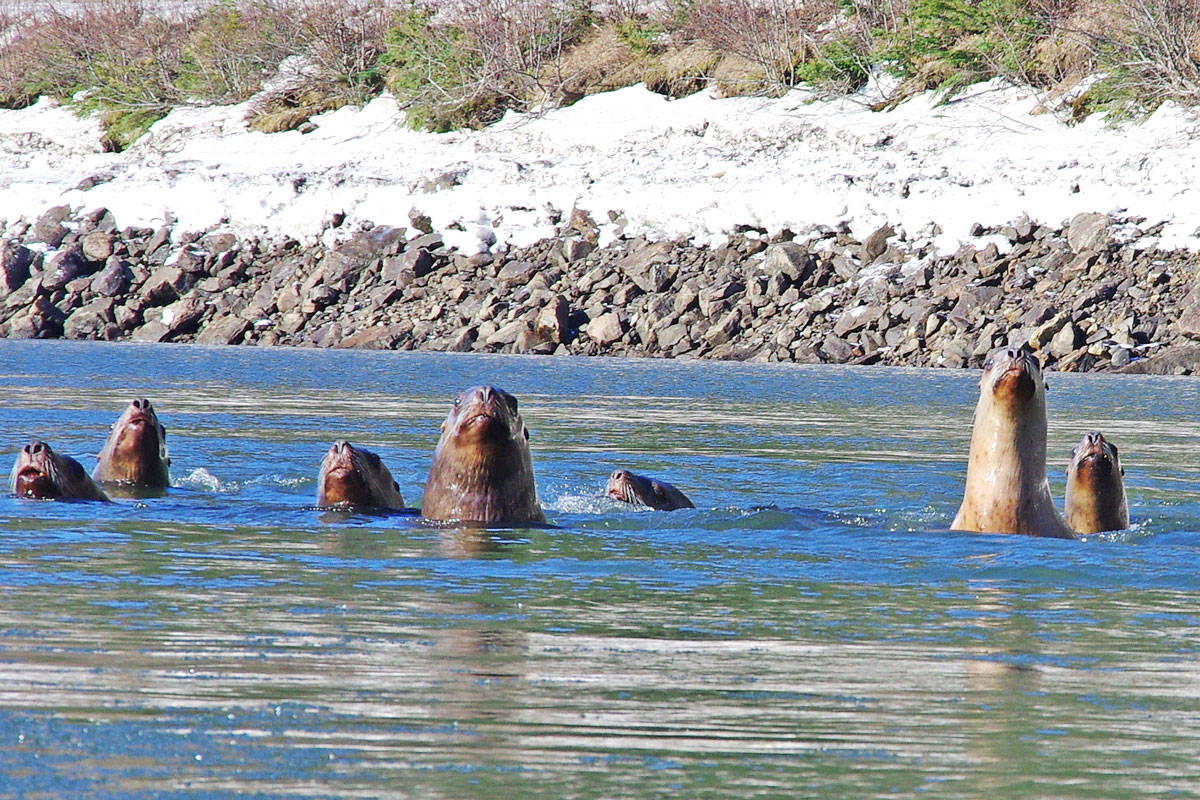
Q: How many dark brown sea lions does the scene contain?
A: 6